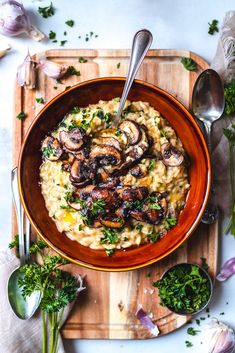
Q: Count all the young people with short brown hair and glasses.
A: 0